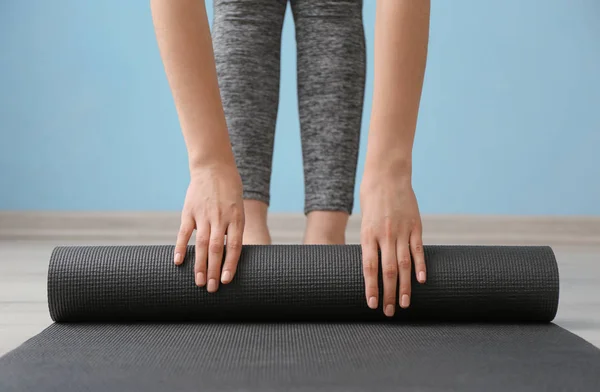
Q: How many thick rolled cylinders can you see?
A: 1